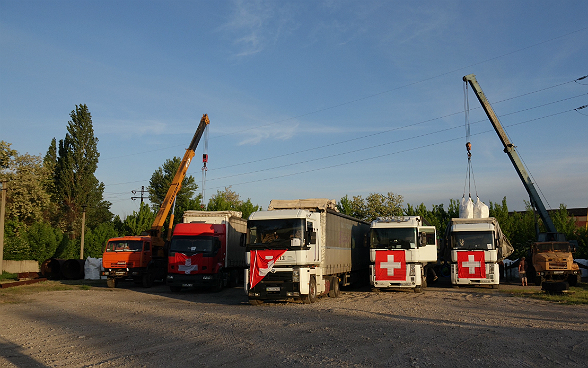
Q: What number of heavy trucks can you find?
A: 6